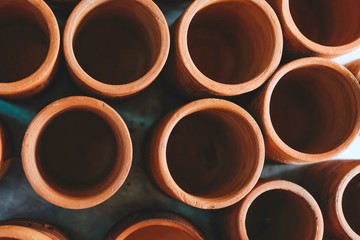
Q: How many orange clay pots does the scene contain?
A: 13